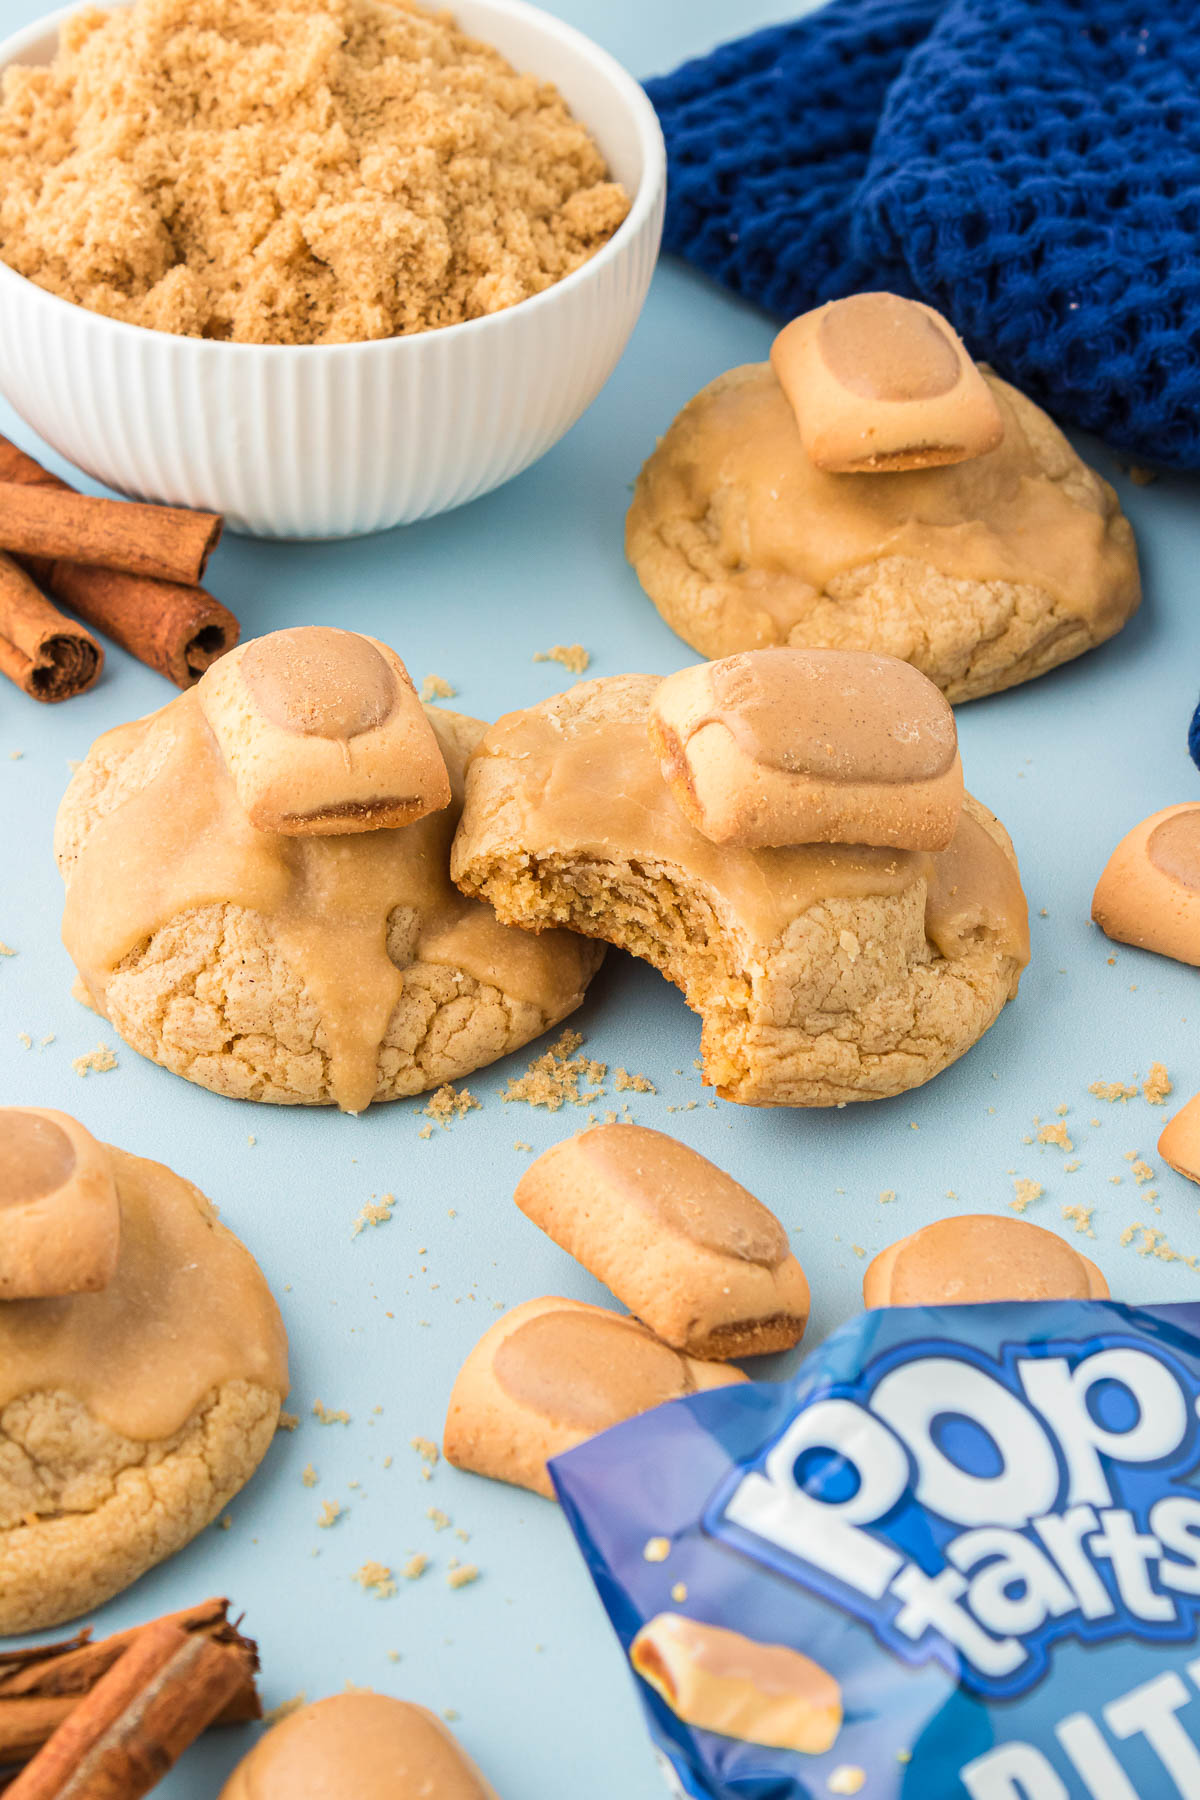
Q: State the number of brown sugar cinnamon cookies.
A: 4